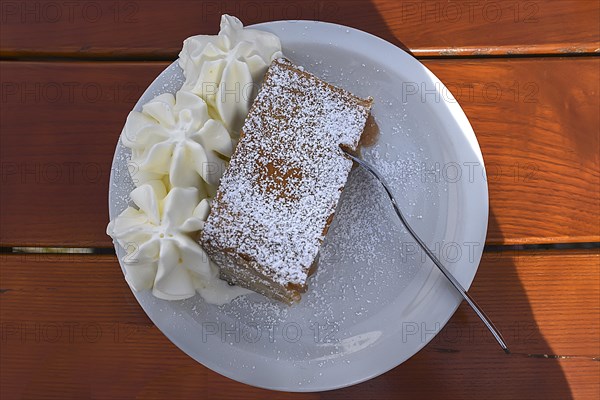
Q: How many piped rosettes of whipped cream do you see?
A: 3